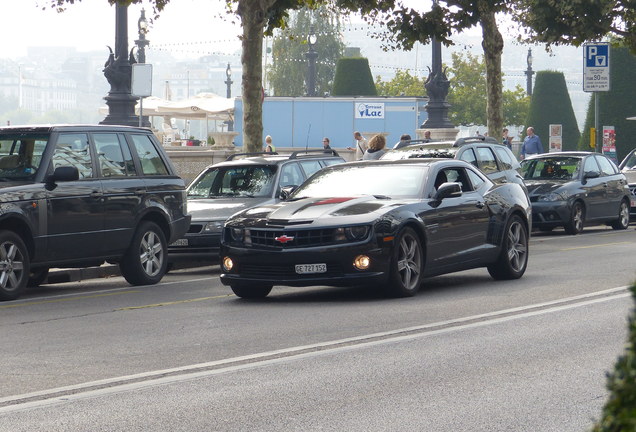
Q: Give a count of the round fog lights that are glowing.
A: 2